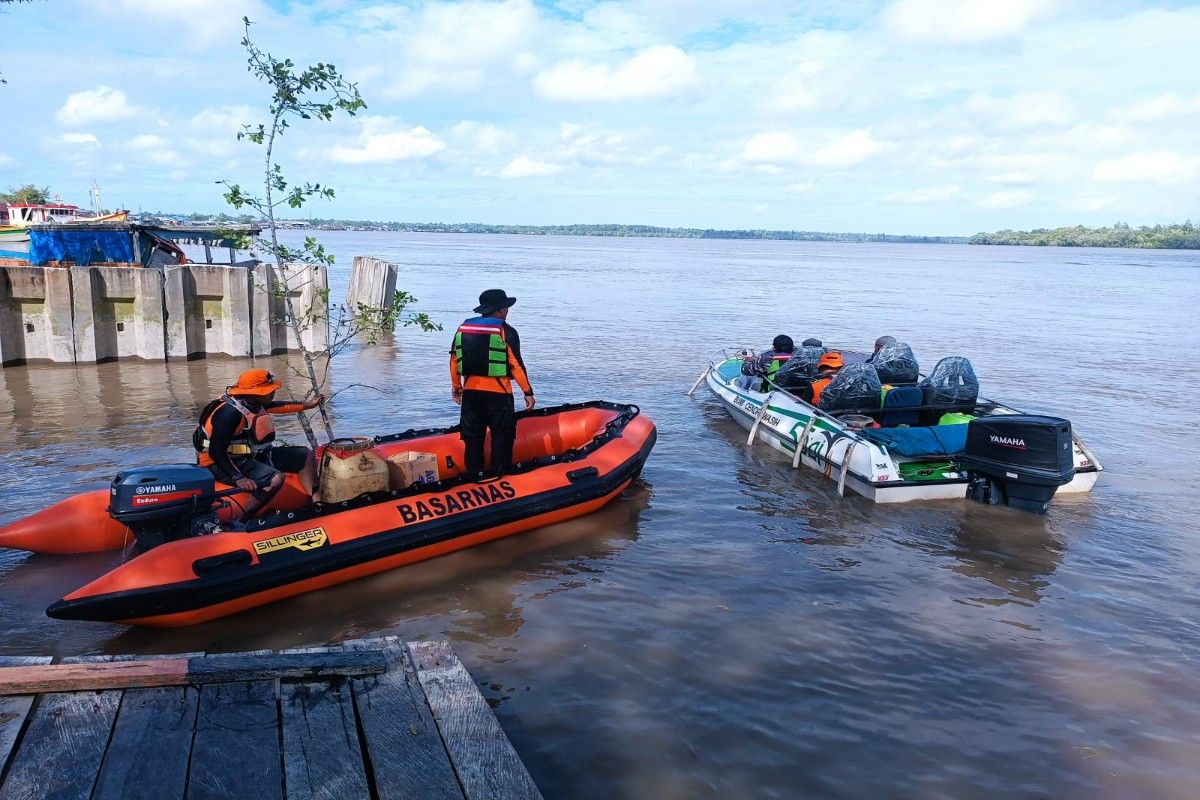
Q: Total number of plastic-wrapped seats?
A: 4